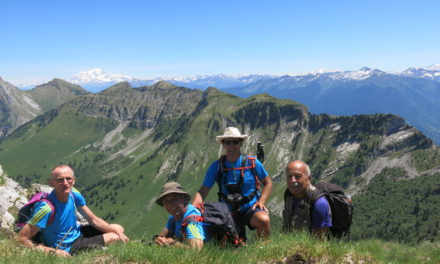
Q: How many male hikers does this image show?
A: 4